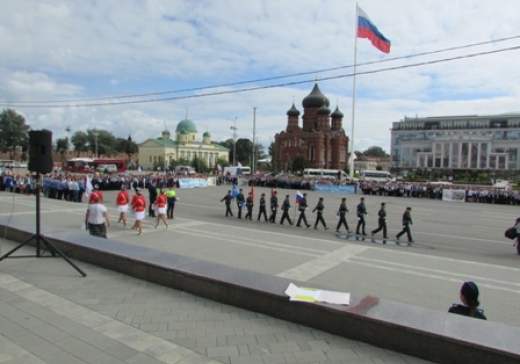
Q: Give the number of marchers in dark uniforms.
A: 12